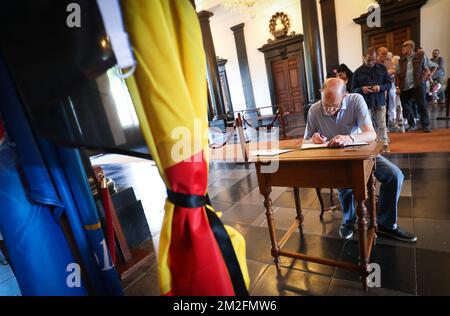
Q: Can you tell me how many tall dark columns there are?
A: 4